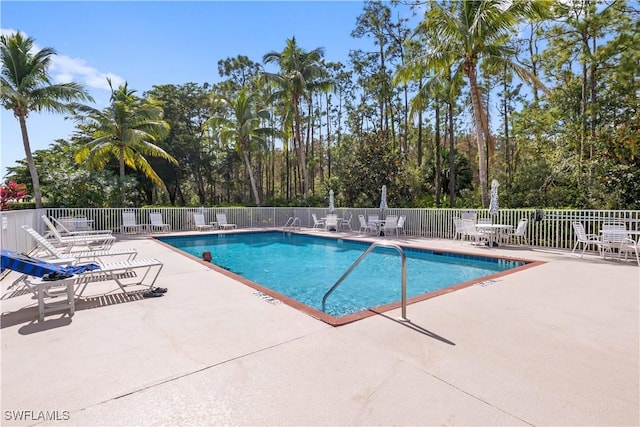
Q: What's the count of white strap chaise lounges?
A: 8